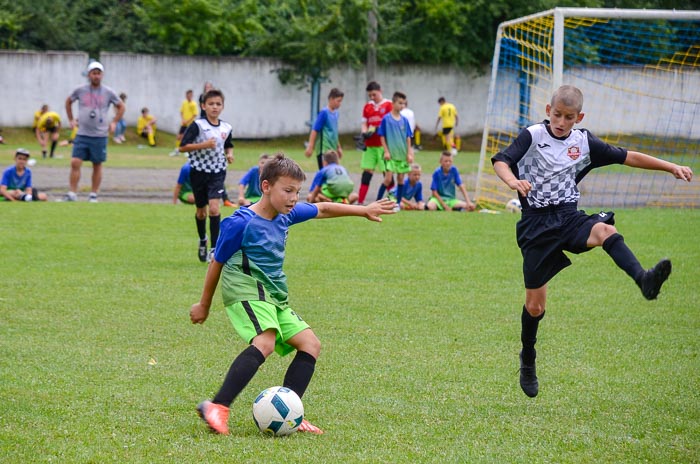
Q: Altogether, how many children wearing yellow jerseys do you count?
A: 5